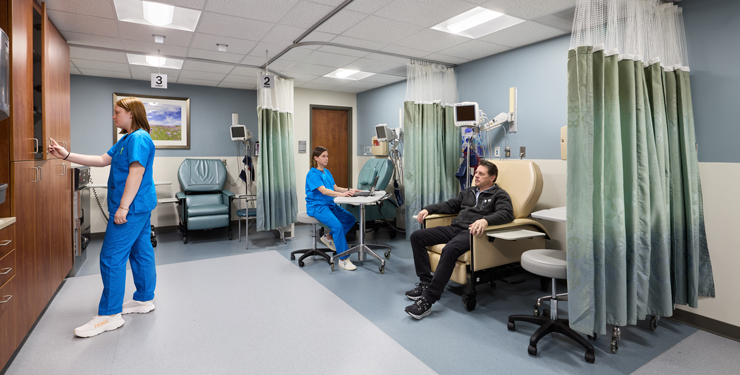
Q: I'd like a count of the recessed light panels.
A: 4